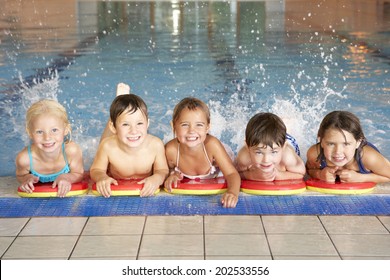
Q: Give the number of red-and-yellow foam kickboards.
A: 5